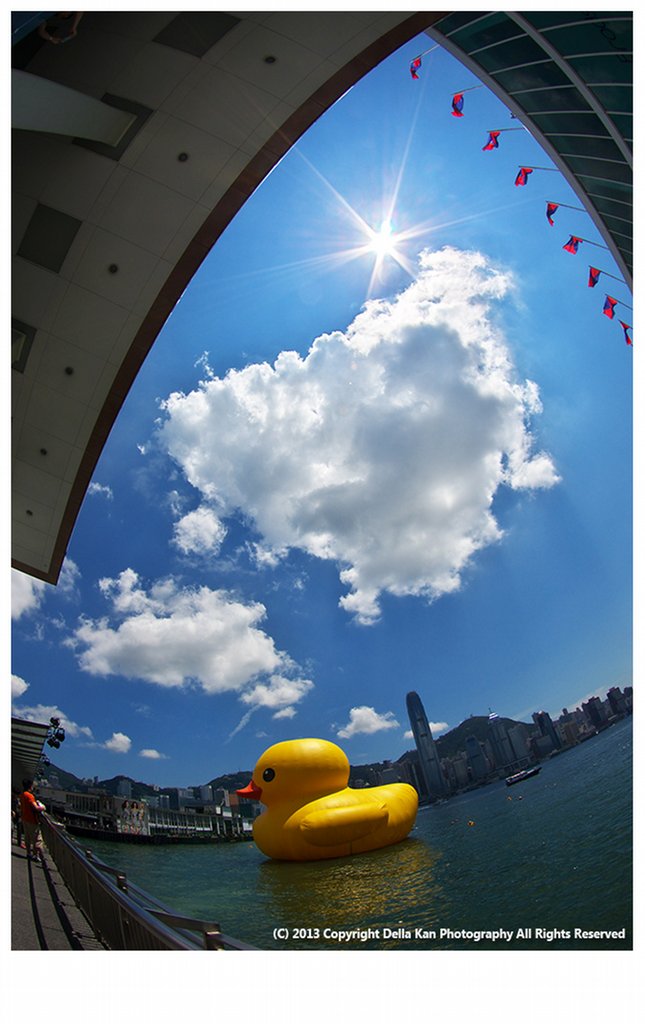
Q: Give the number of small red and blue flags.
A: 9